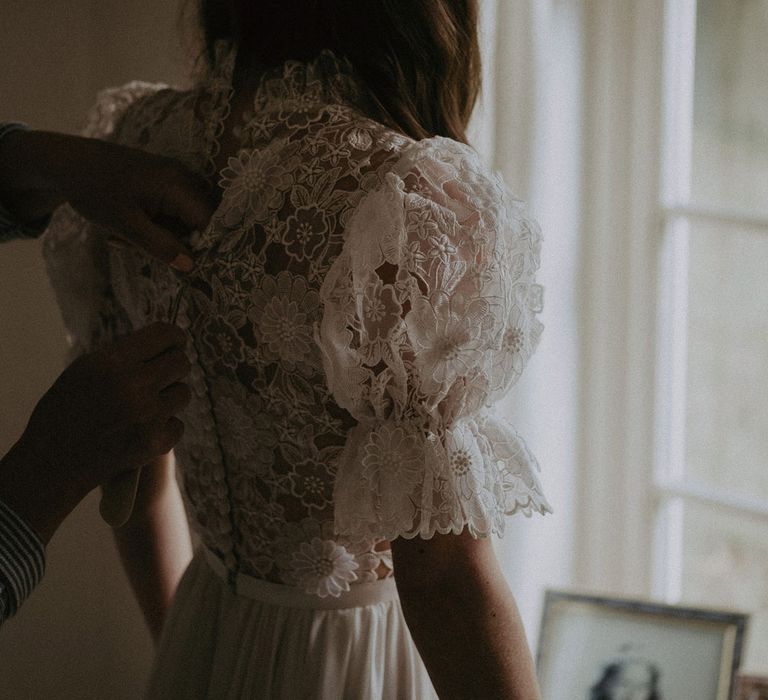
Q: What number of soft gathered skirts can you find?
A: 1